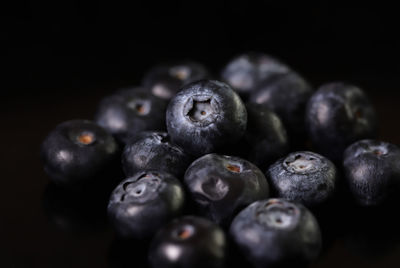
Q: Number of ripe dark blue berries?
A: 15